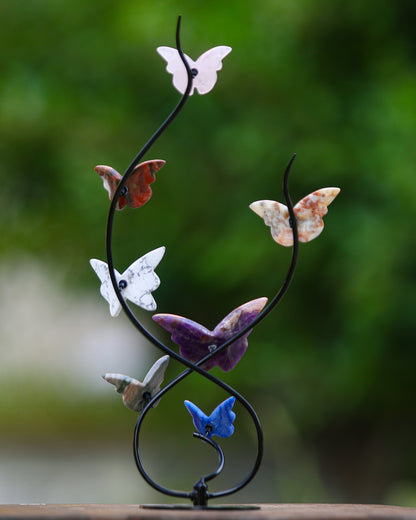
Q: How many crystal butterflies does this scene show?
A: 7